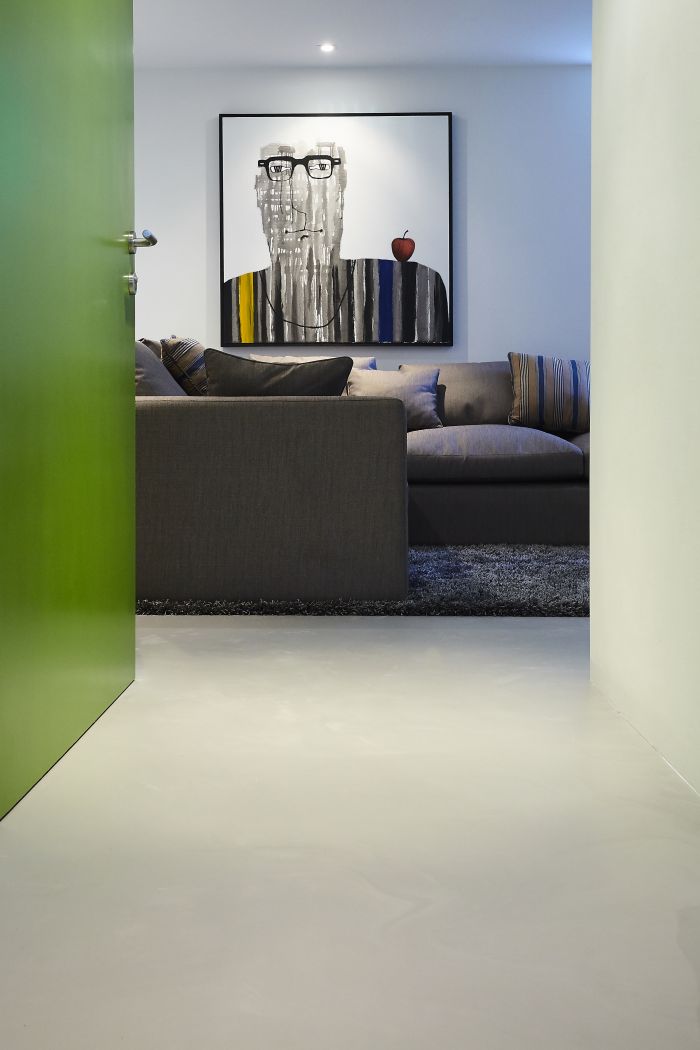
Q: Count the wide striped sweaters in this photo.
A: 1